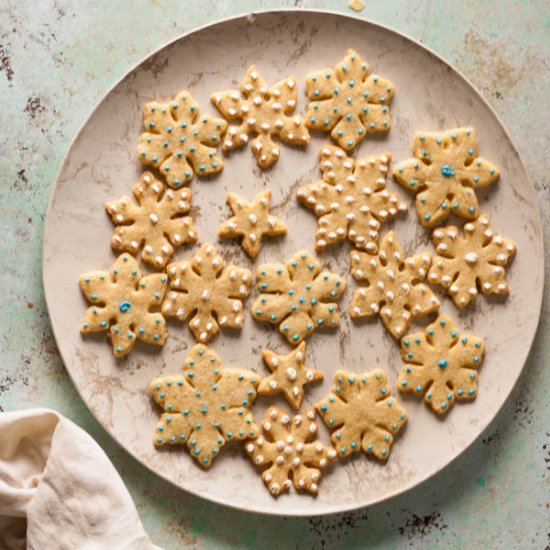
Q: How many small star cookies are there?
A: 2